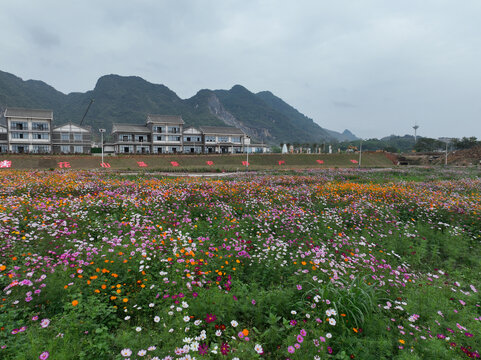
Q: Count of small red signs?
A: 10